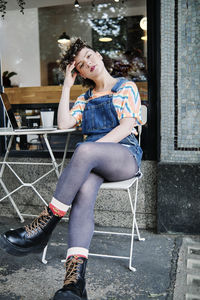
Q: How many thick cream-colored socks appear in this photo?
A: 2